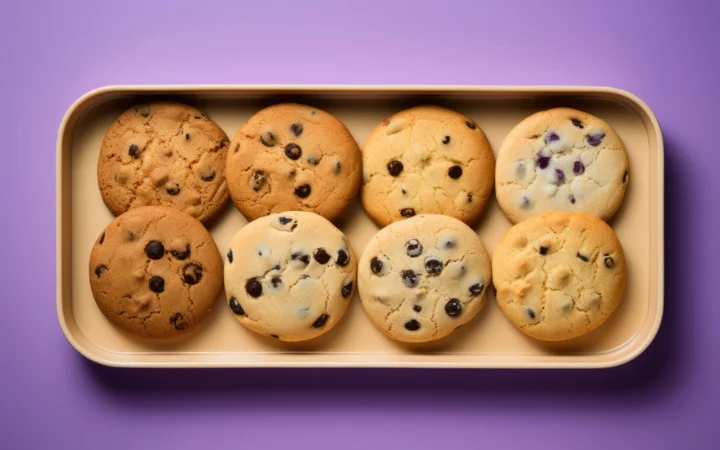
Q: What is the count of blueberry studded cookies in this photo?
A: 1